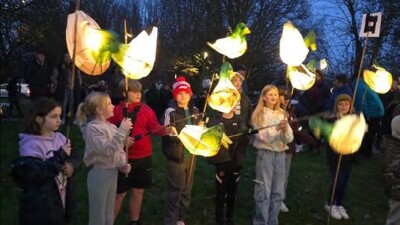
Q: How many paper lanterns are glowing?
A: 9